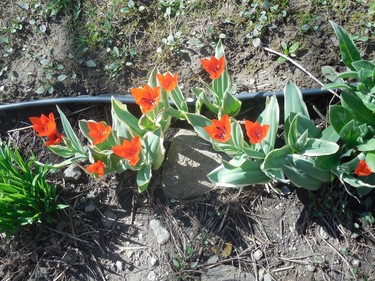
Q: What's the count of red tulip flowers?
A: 11